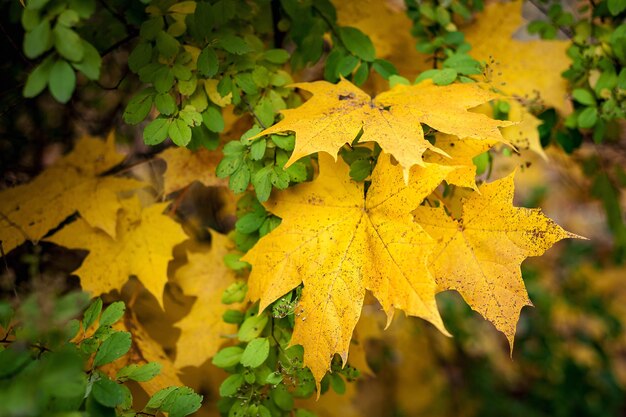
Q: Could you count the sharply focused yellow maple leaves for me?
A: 3